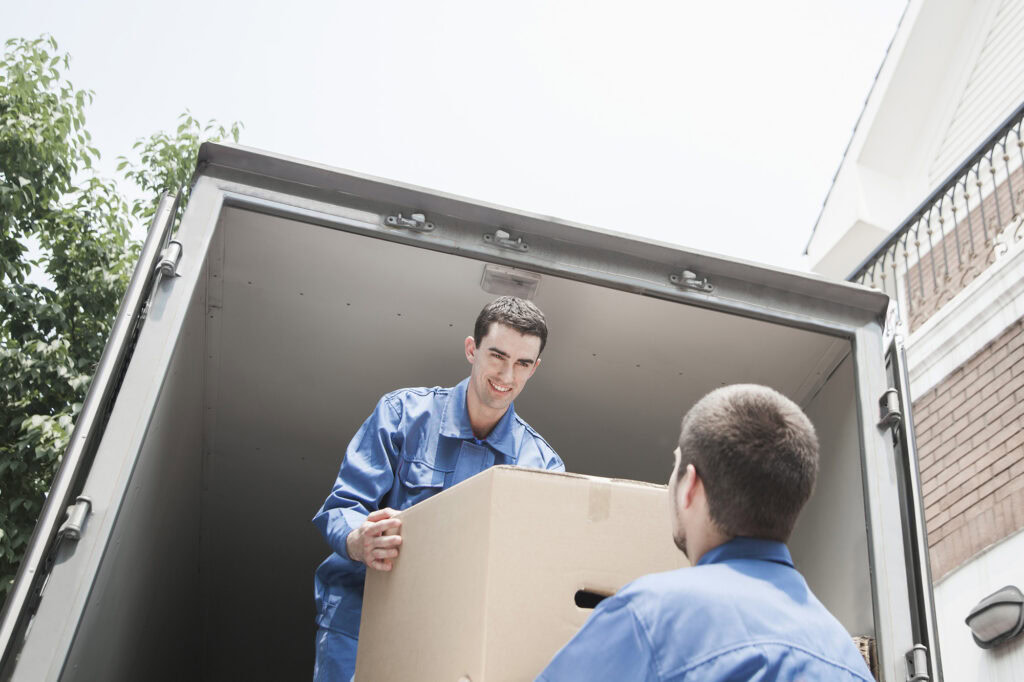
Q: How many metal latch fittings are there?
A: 3